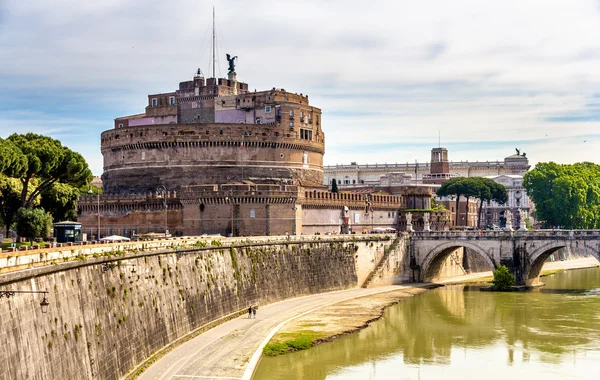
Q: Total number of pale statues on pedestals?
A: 4